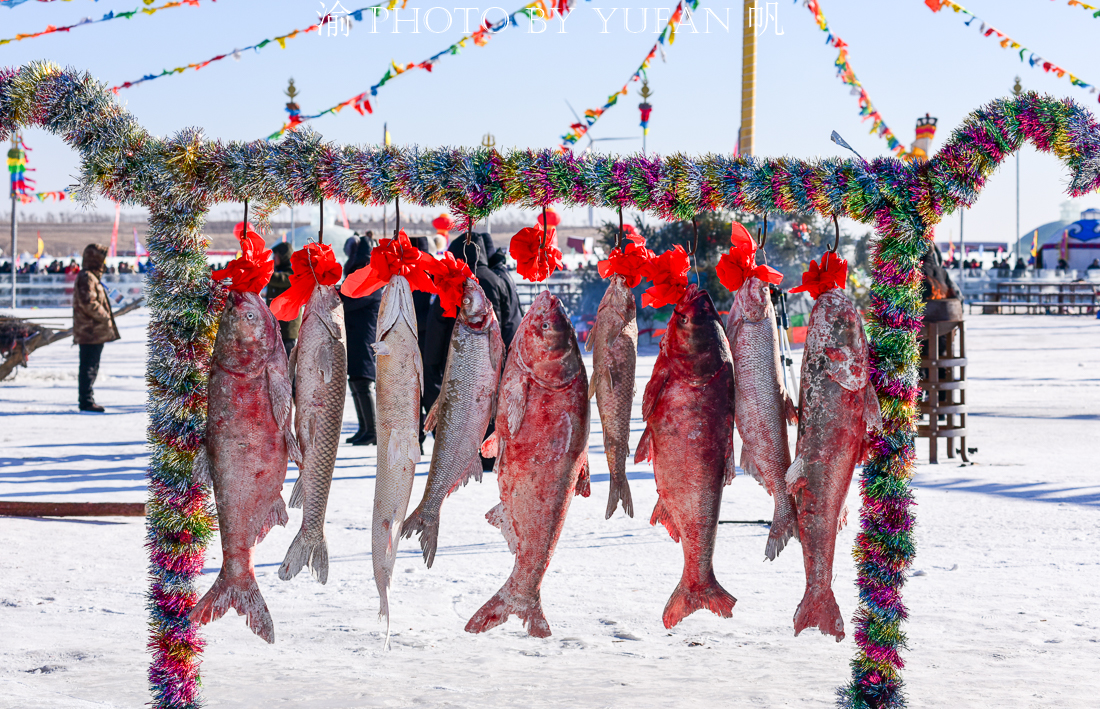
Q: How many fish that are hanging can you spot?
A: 9